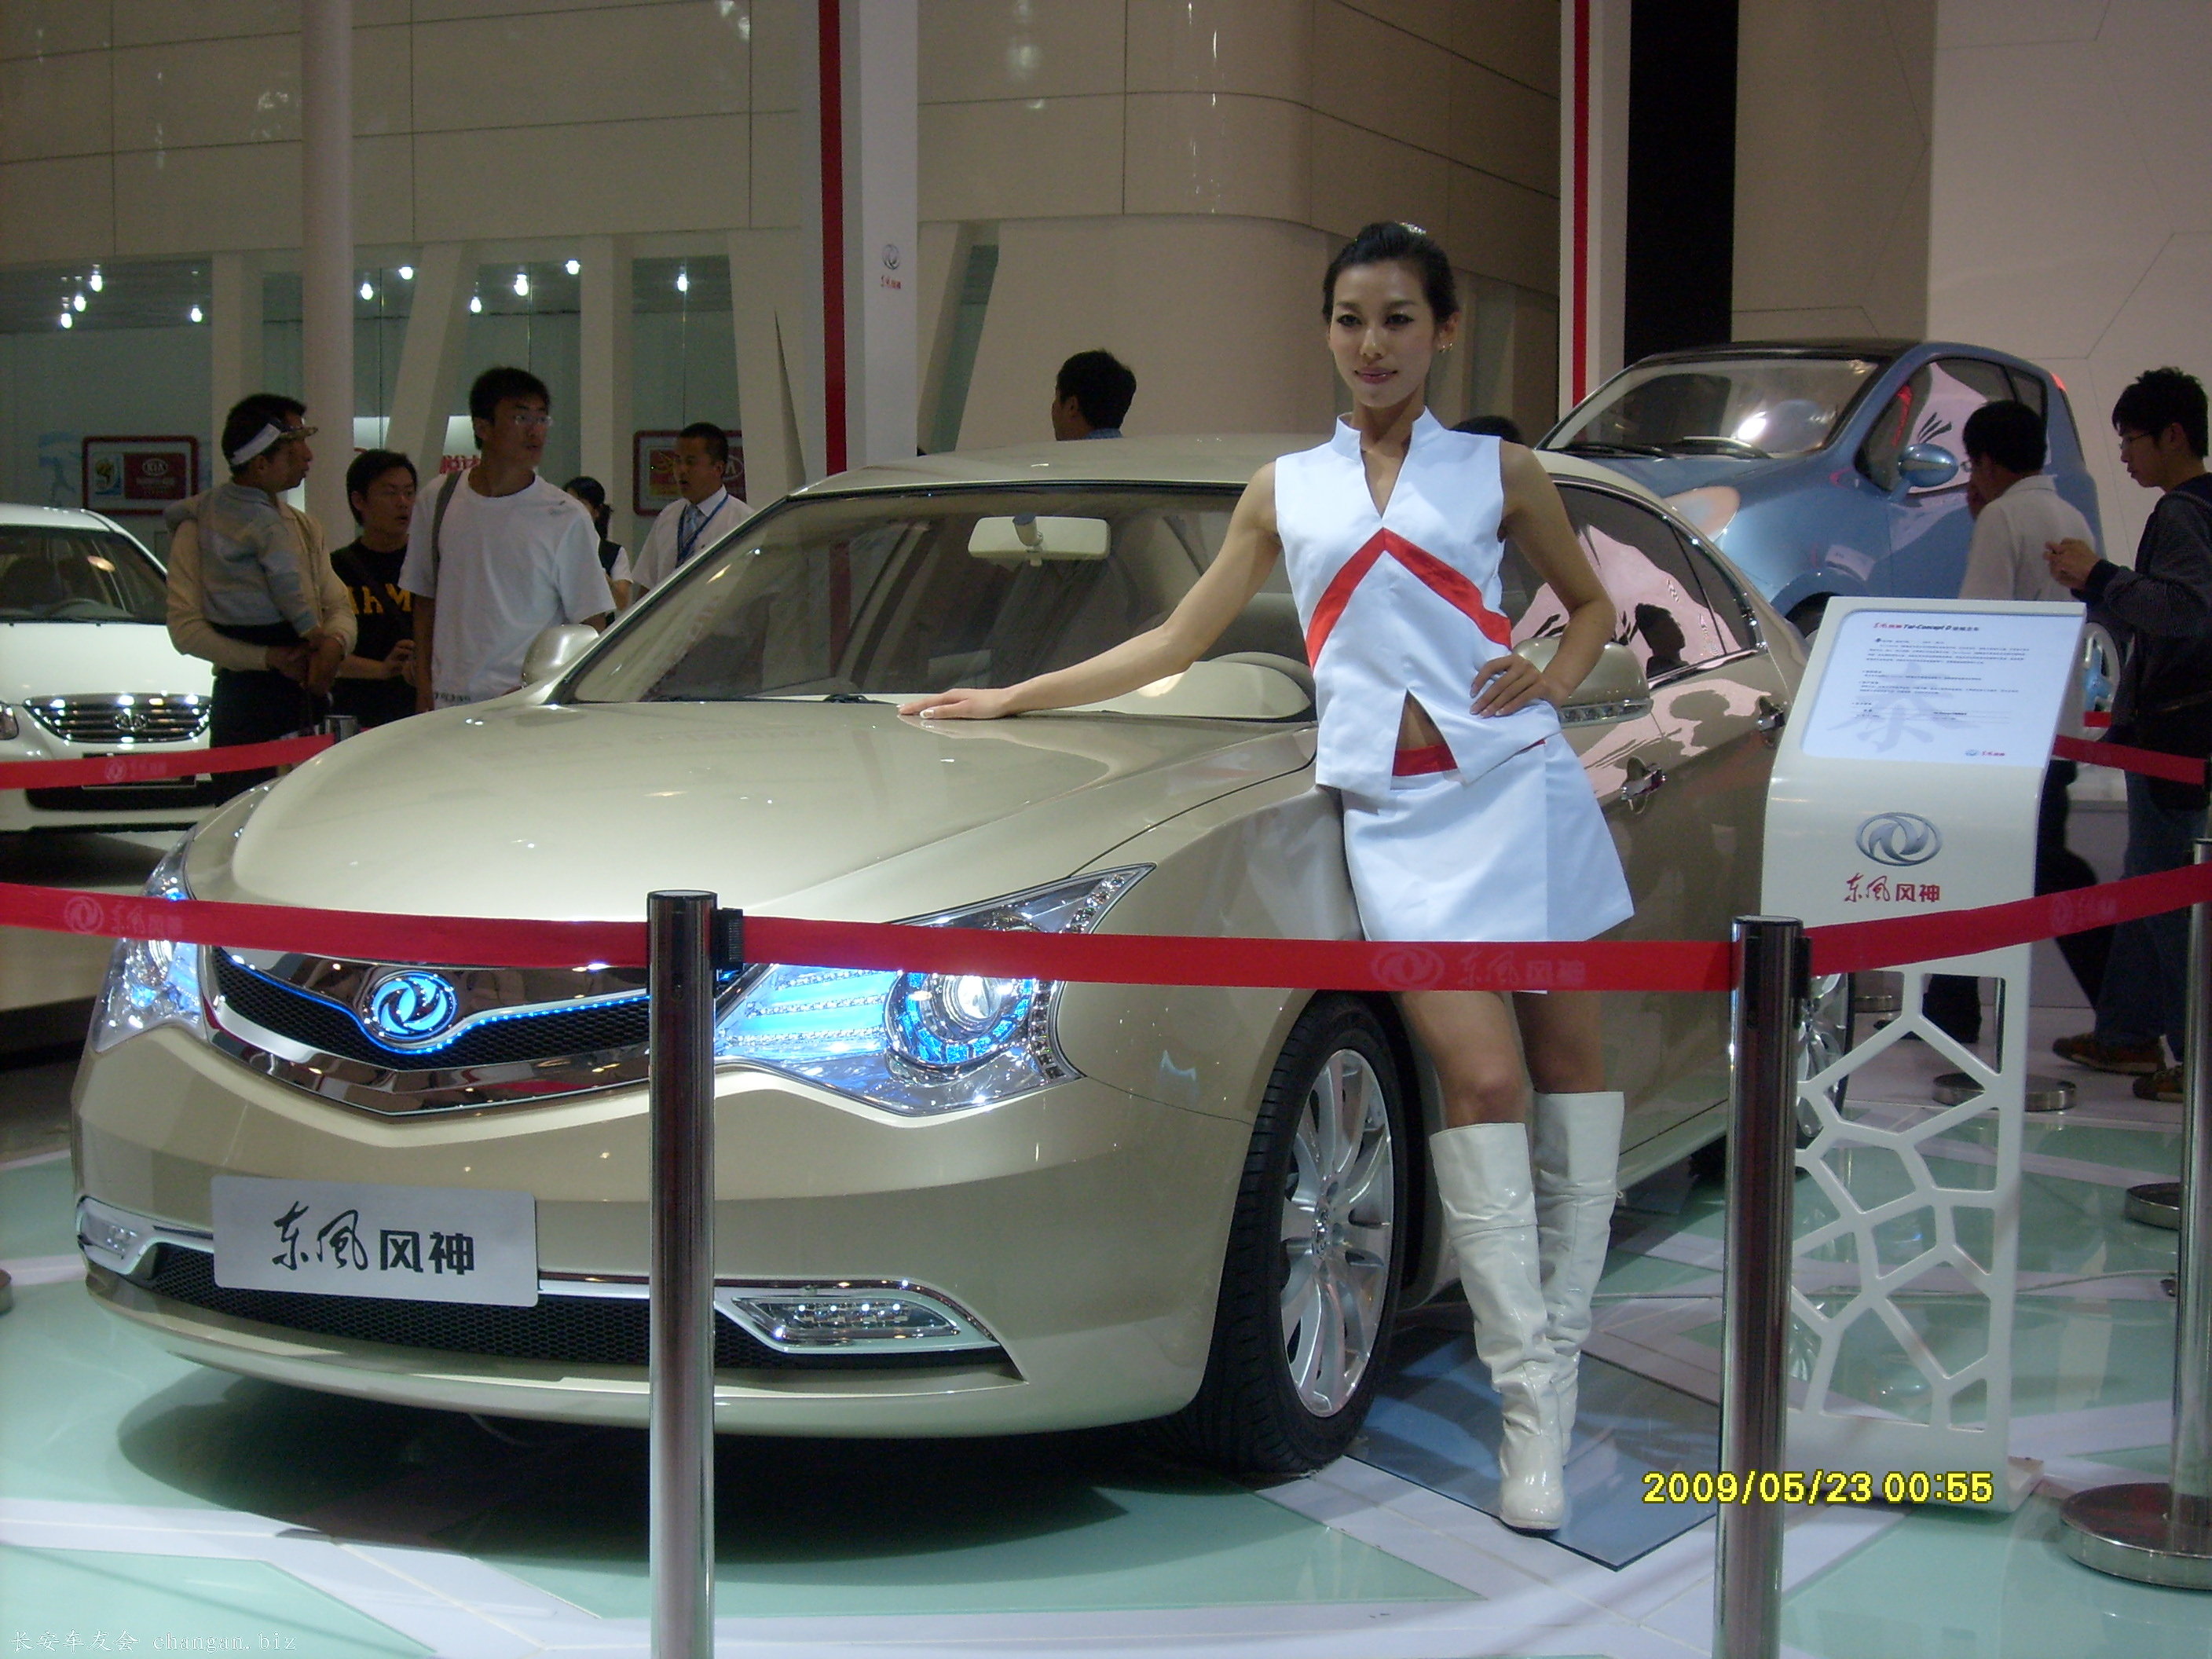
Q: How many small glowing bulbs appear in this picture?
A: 10